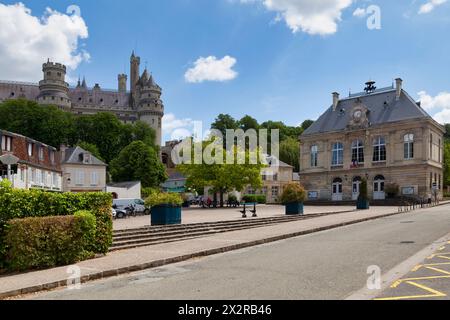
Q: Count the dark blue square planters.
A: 3